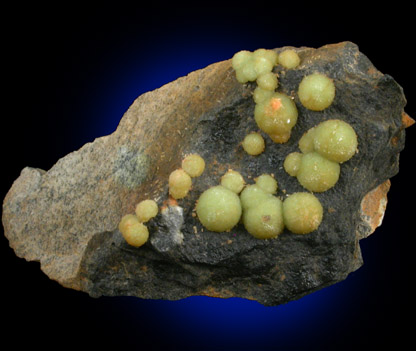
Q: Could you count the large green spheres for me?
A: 7